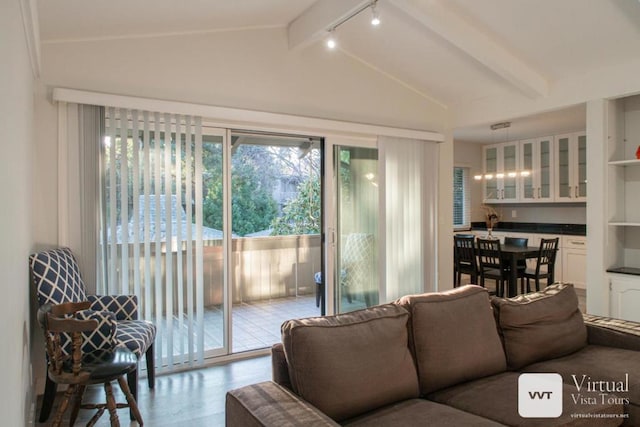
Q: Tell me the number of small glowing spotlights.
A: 2